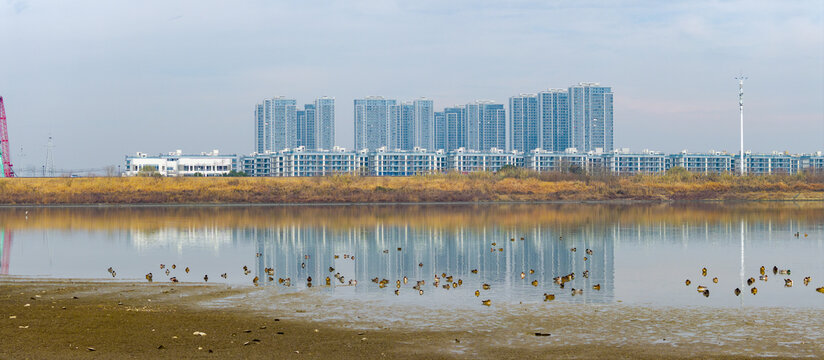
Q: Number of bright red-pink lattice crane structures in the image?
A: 1